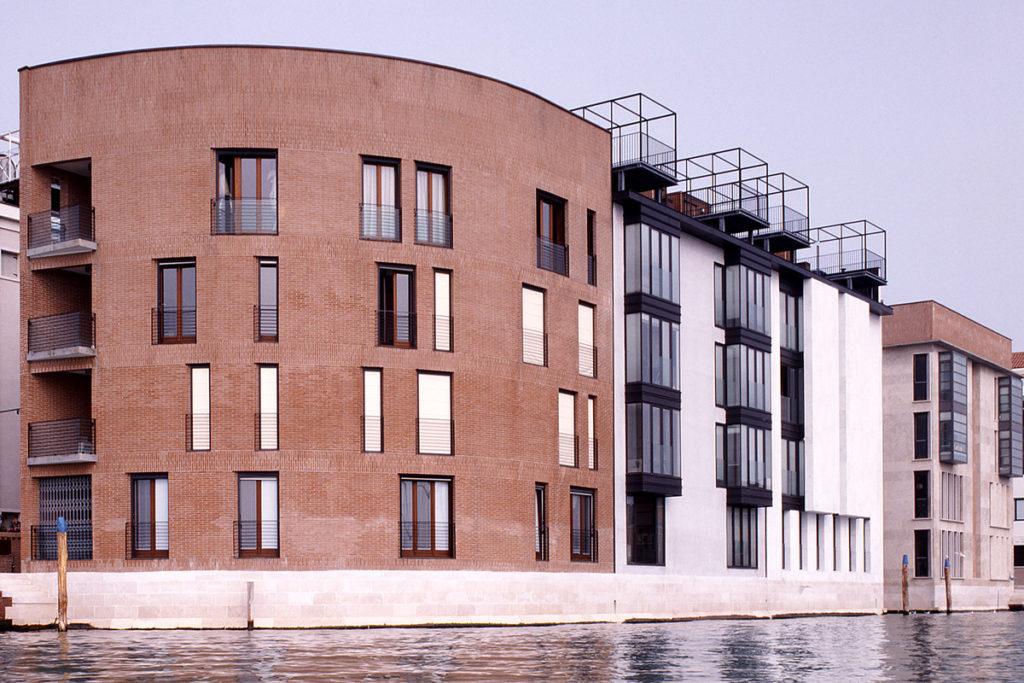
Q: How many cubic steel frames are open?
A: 4